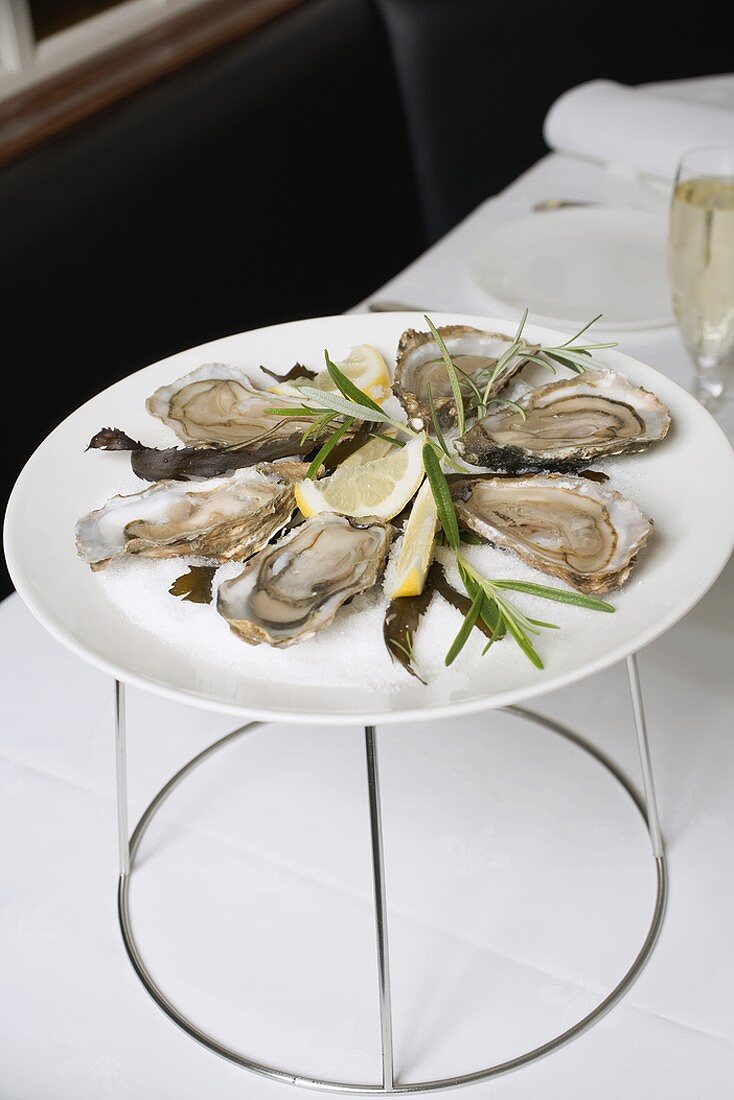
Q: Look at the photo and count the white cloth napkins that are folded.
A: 1